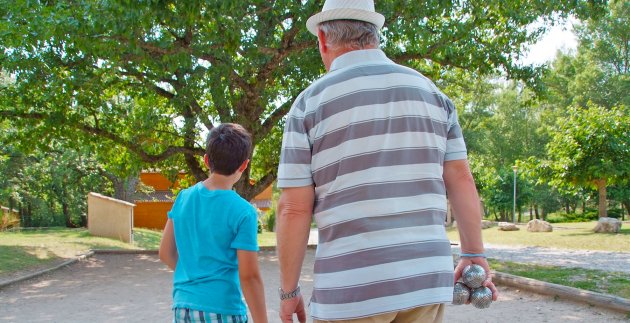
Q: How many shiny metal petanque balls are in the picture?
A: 3